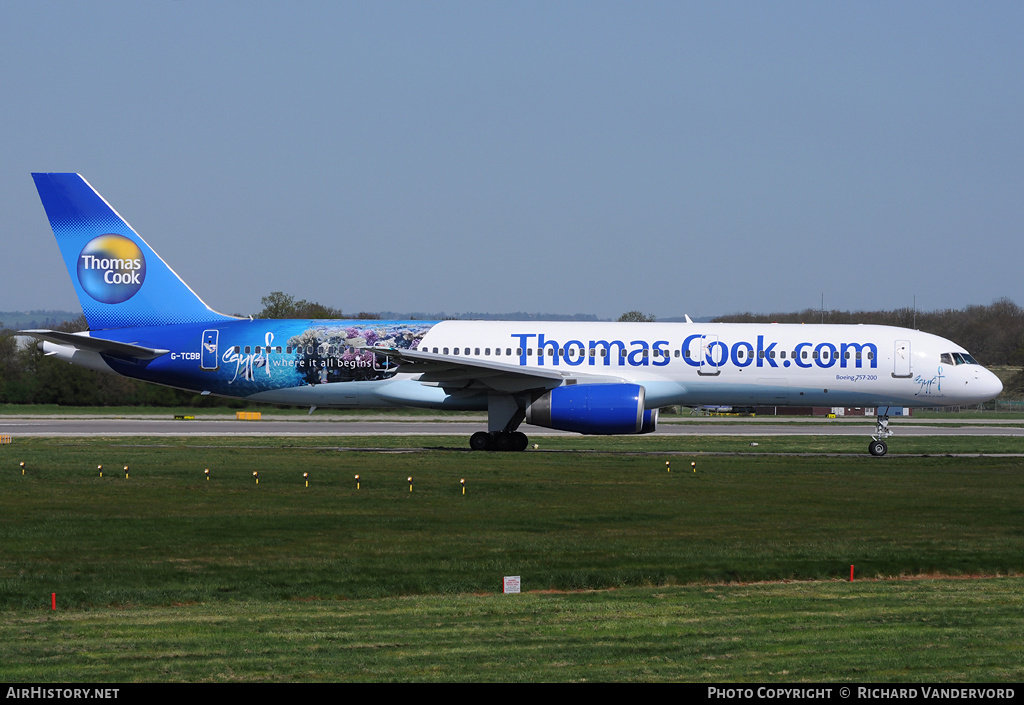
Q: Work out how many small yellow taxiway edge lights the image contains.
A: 11